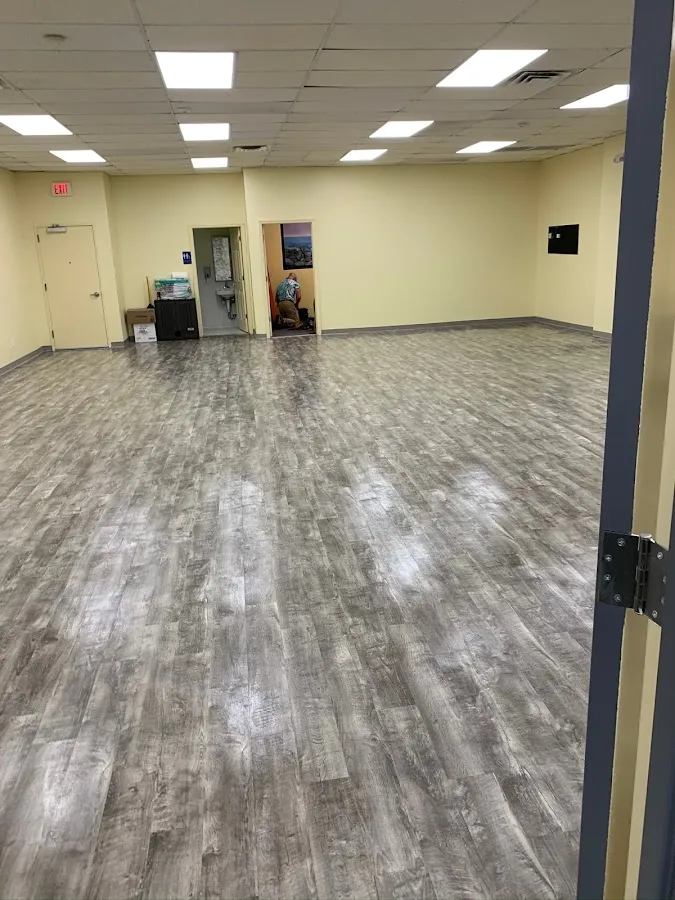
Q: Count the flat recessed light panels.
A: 10